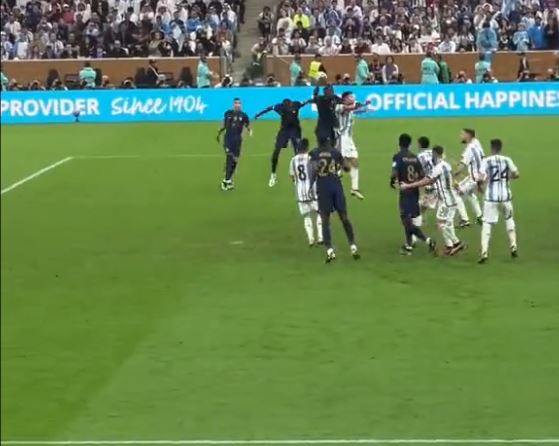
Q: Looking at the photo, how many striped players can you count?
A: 6